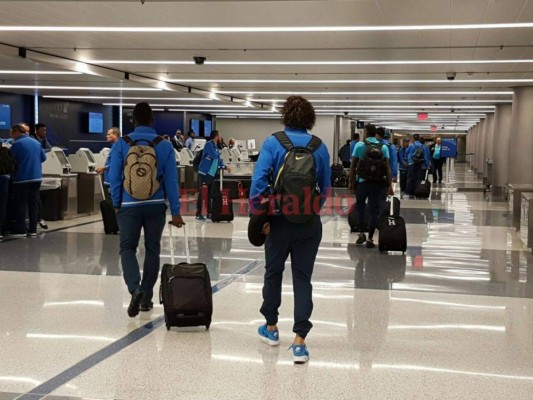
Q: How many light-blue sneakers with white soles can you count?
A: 2